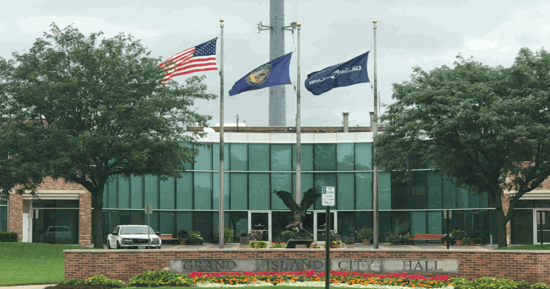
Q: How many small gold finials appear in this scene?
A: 3